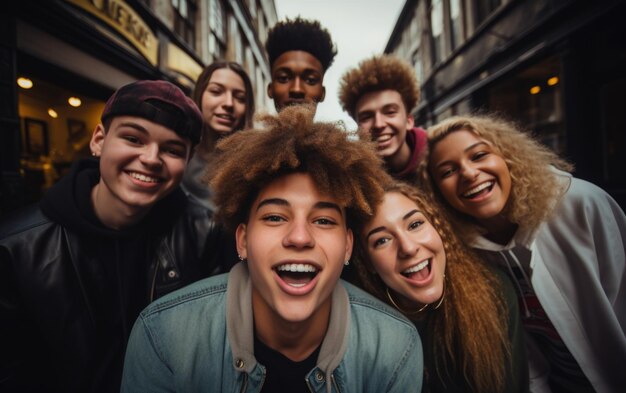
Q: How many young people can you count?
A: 7